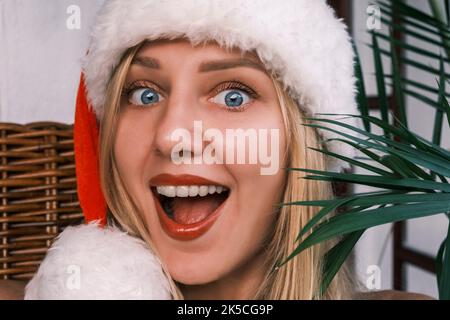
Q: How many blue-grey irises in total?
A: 2